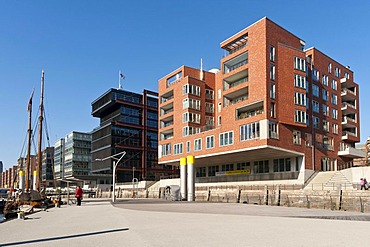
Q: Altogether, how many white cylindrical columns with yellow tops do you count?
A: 4